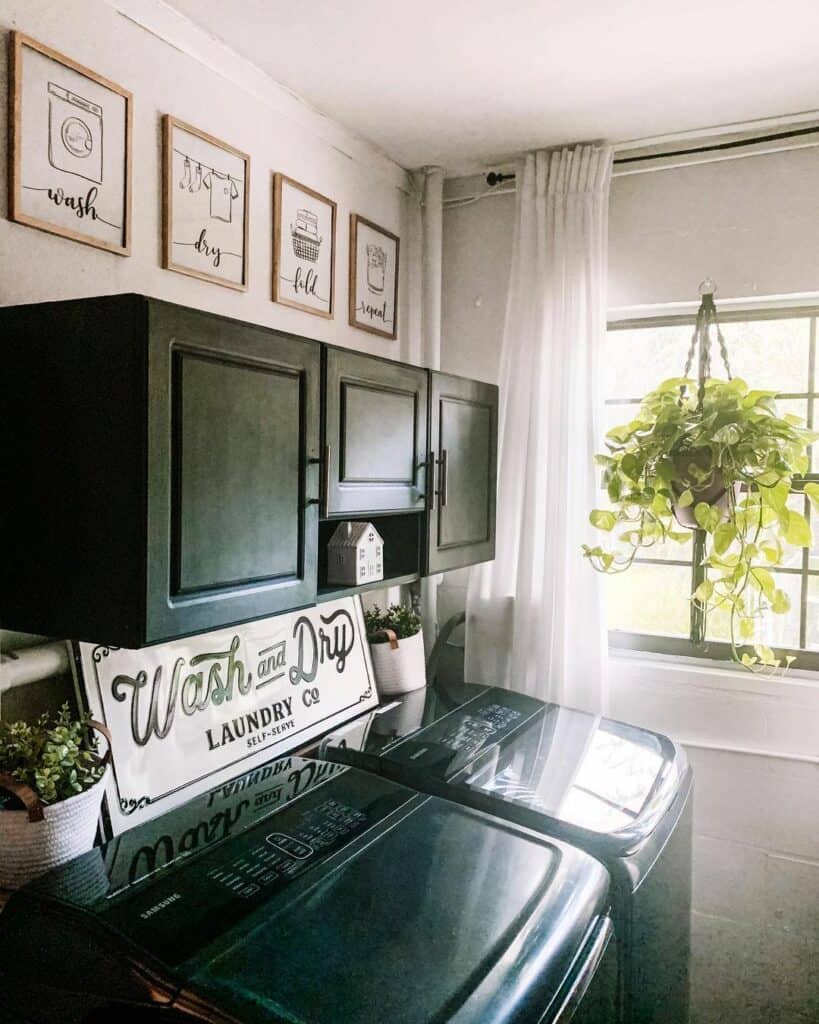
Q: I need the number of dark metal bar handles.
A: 3